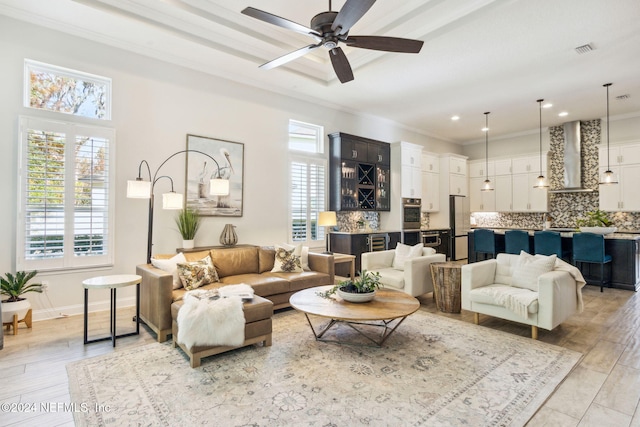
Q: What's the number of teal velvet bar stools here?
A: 4